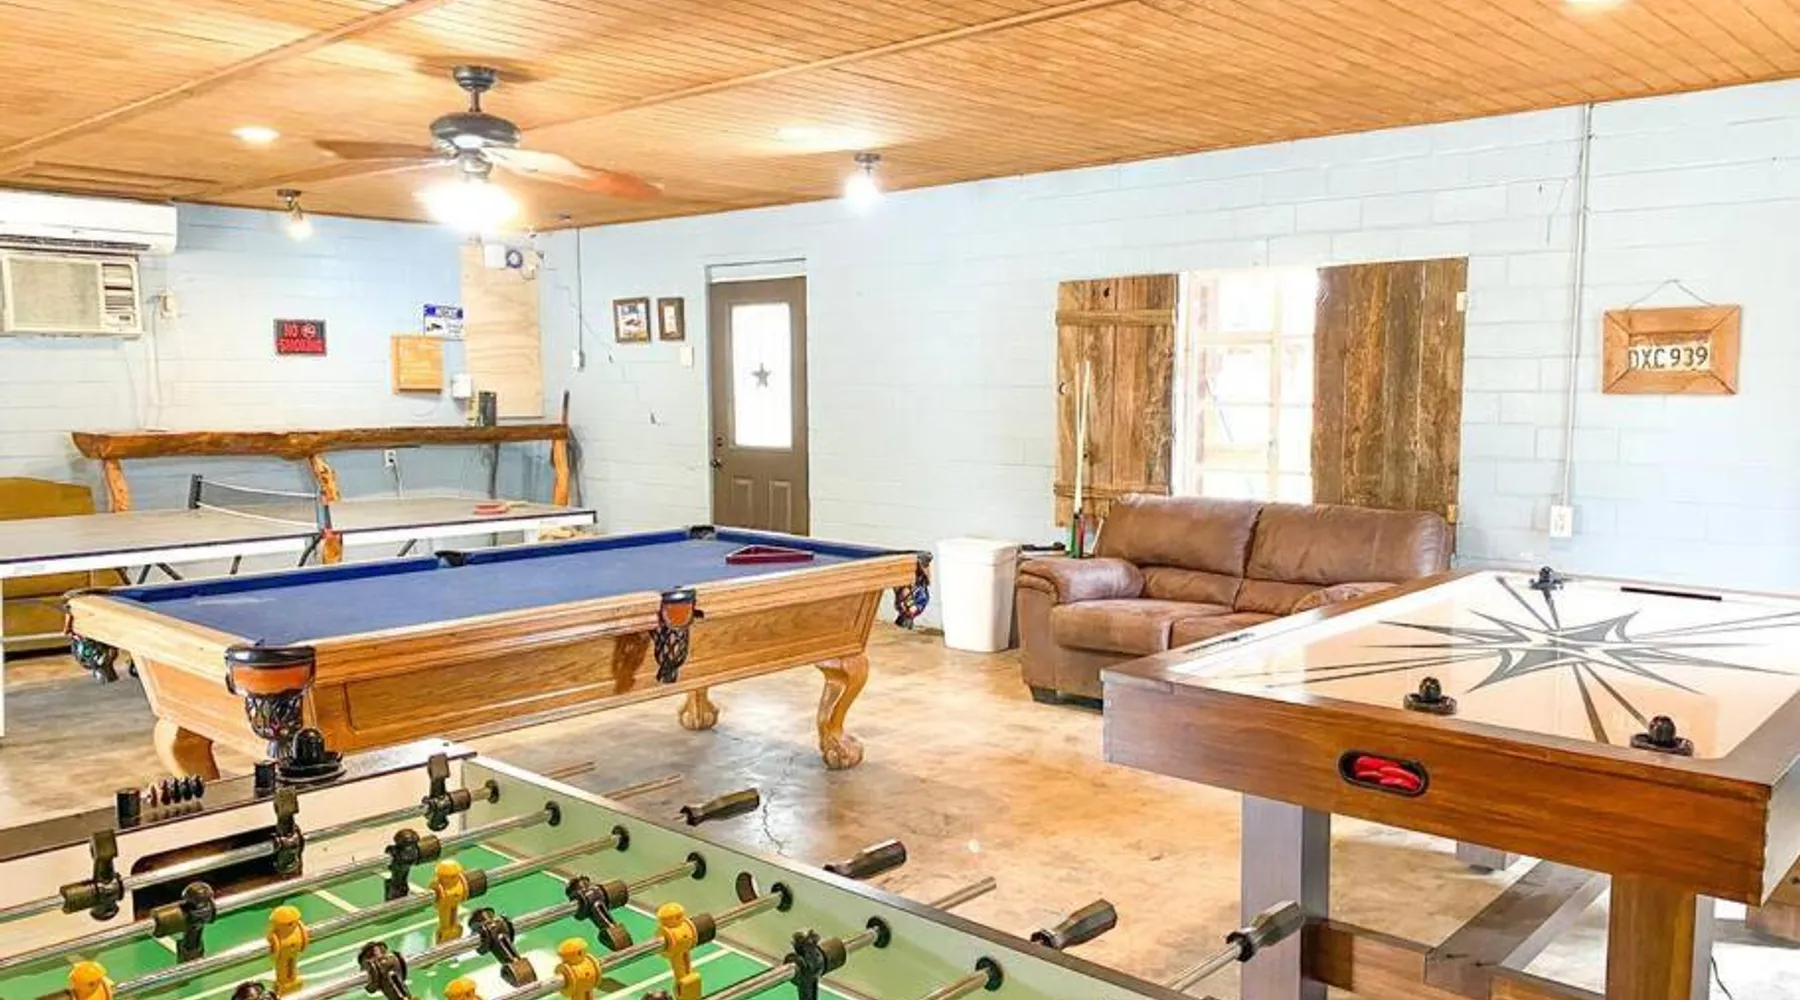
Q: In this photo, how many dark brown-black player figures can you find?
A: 11